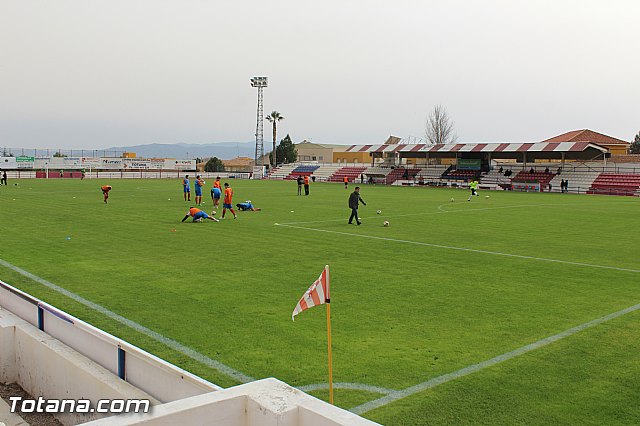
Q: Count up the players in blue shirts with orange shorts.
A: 0